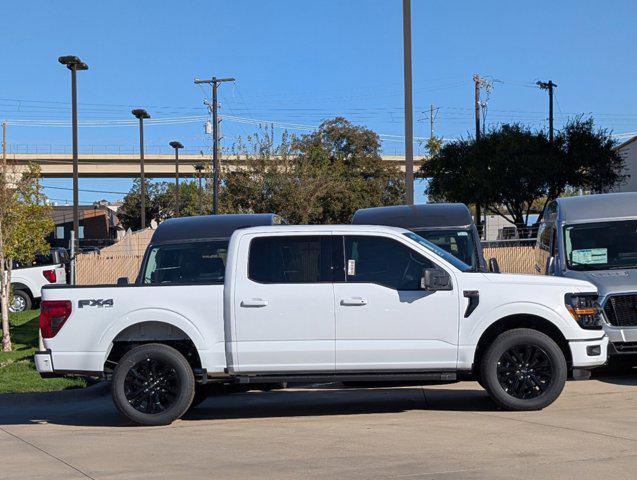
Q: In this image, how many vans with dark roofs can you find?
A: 2